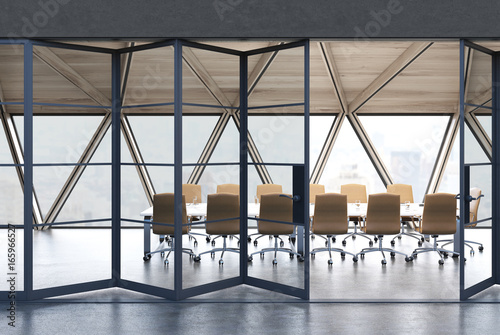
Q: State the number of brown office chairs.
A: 13